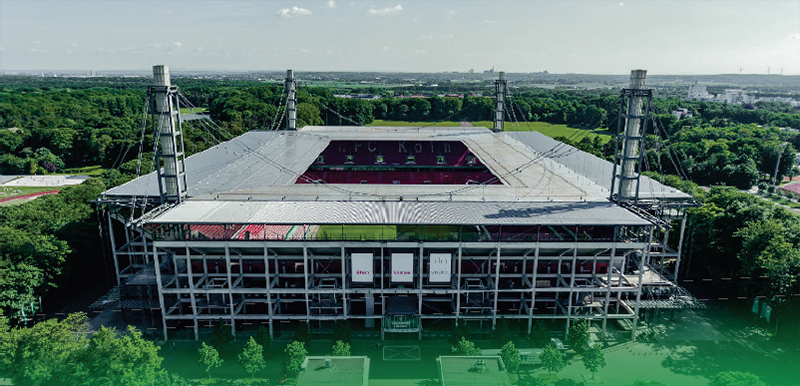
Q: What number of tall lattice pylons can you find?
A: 4